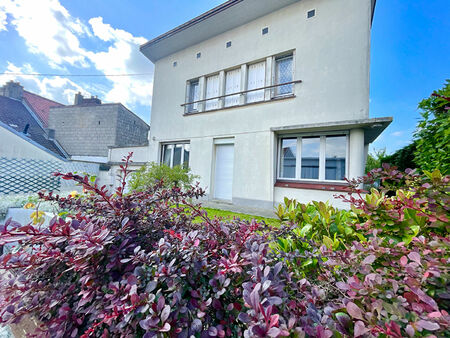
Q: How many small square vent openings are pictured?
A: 5